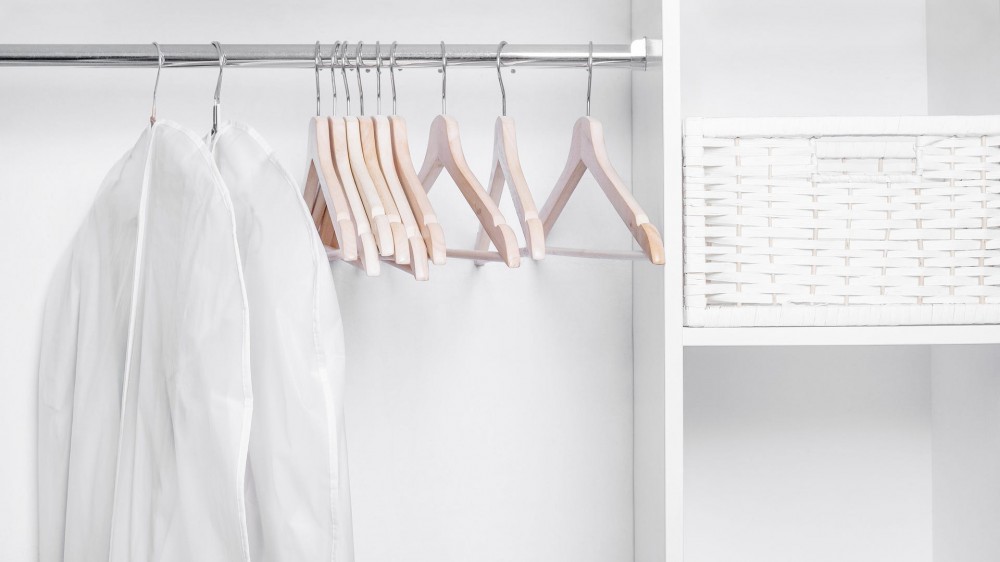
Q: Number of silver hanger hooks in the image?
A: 11